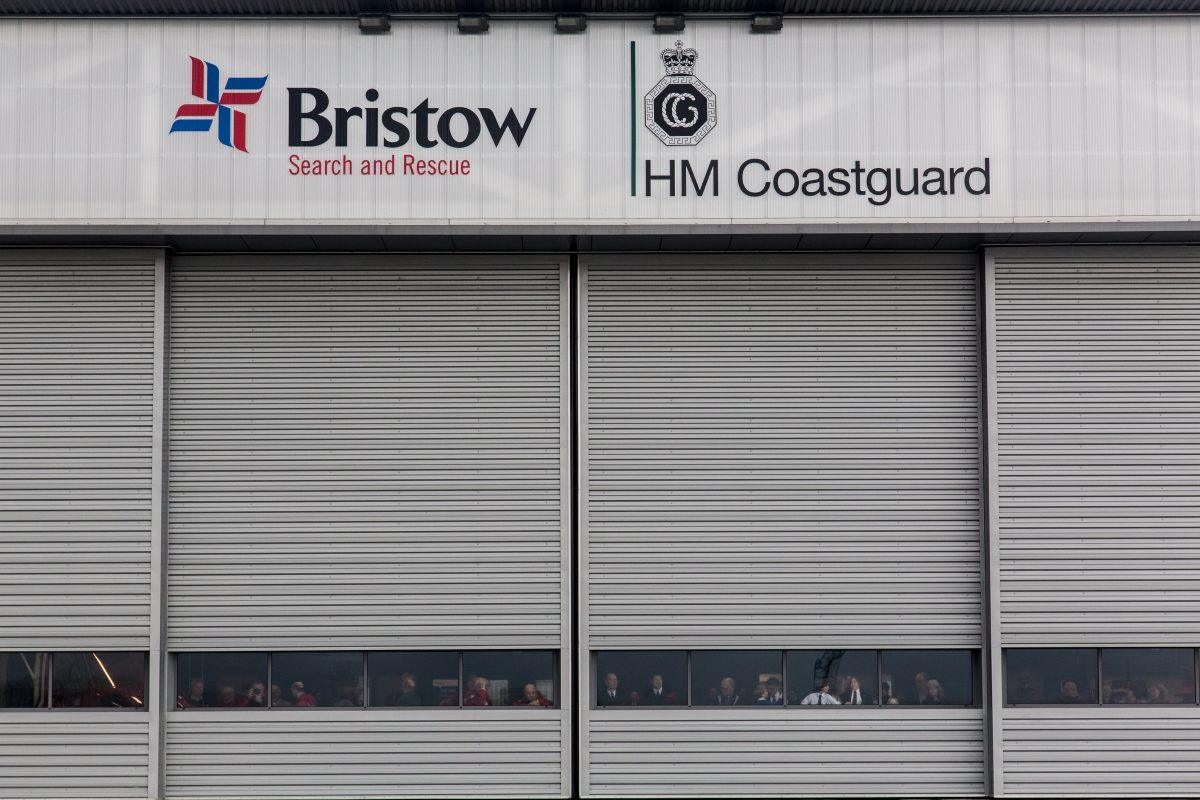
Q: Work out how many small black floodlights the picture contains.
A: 5